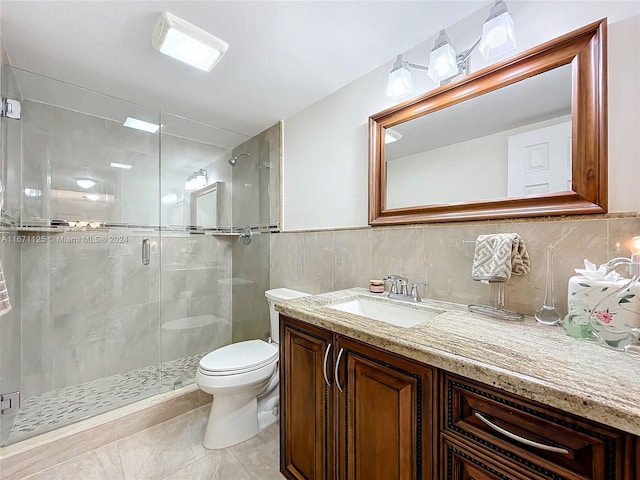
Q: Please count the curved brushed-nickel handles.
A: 3